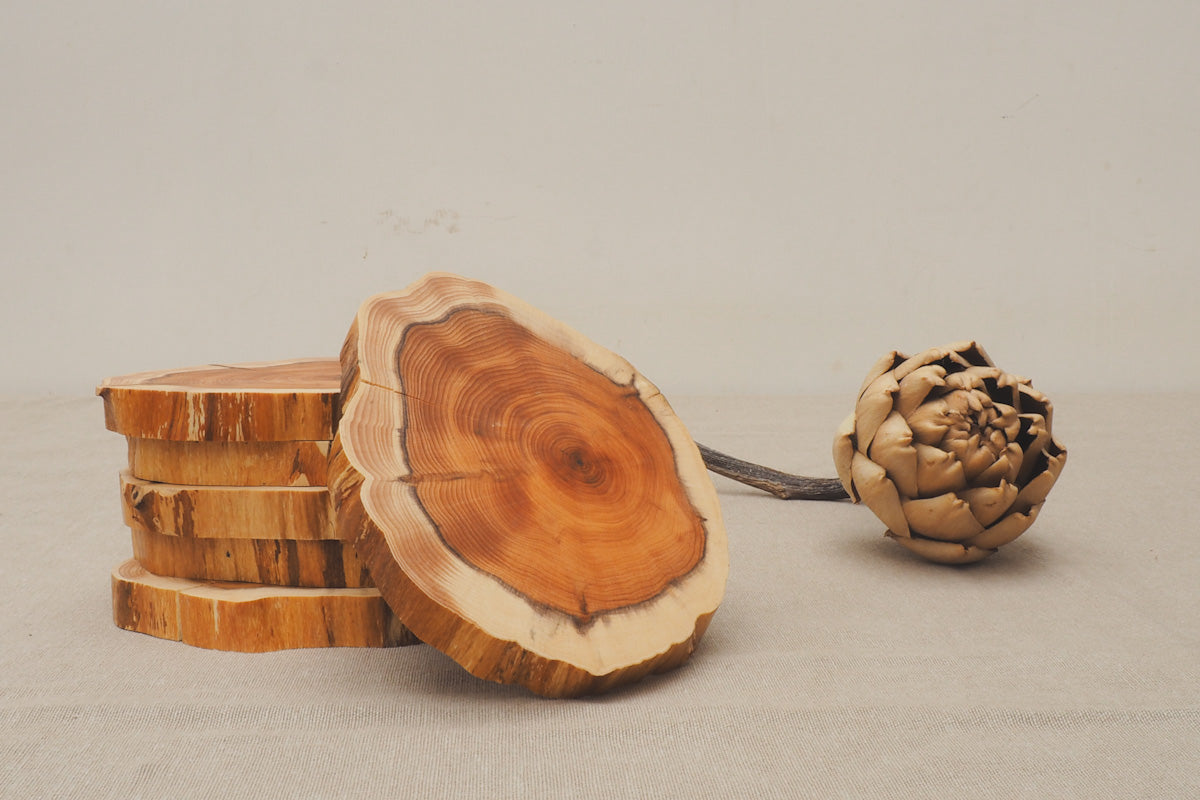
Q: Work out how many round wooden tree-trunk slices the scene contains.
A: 6